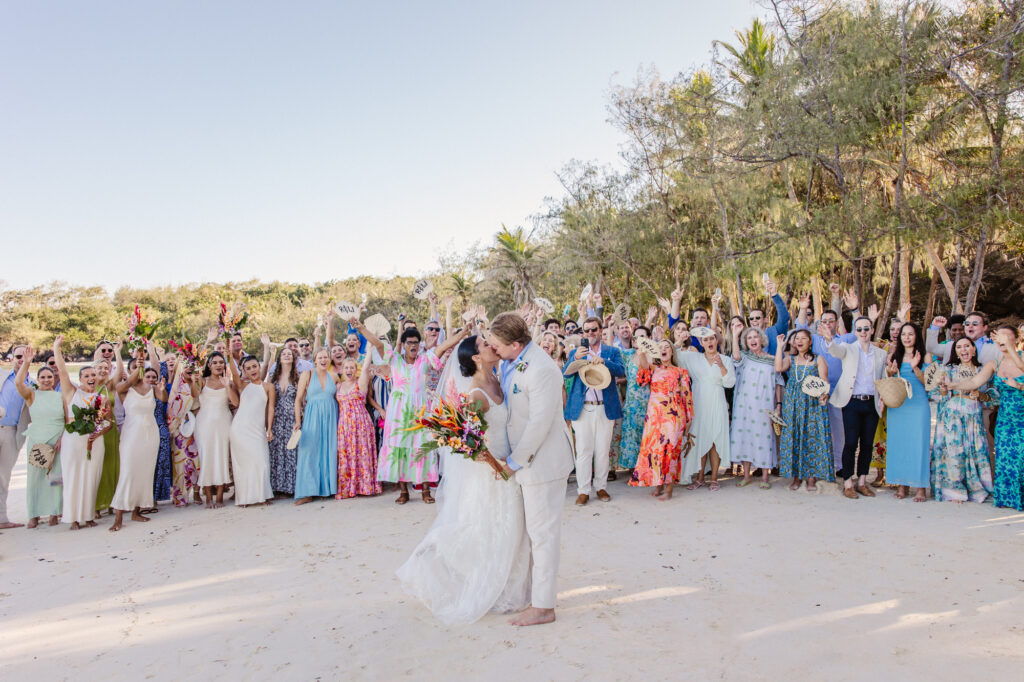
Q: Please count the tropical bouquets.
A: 5